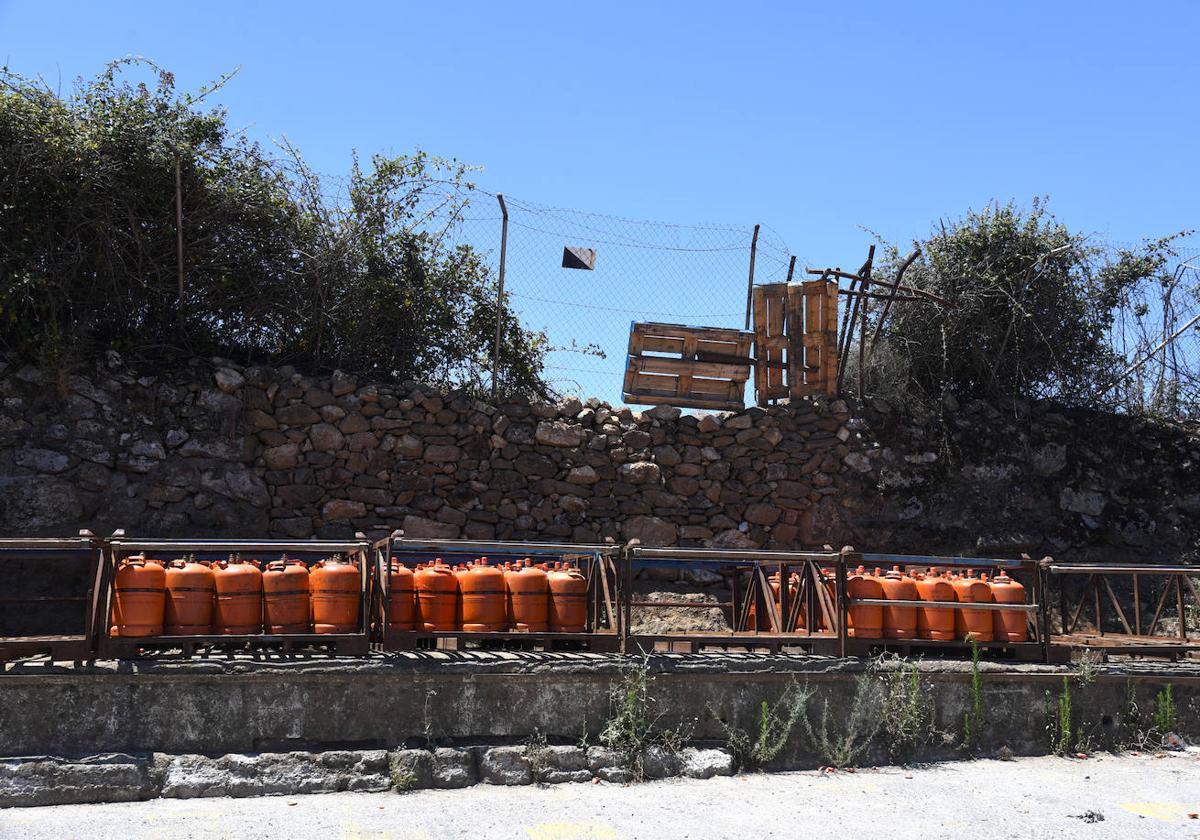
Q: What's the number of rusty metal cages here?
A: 6